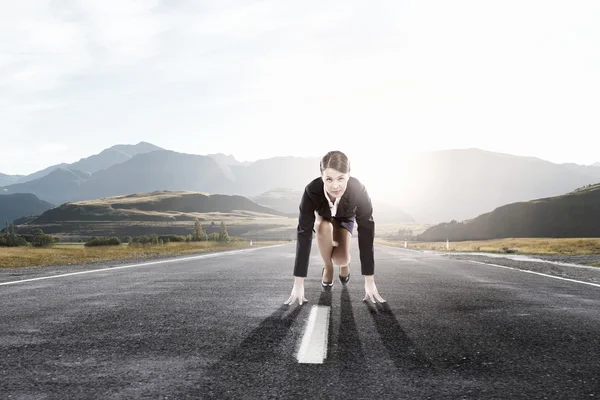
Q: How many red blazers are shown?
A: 0